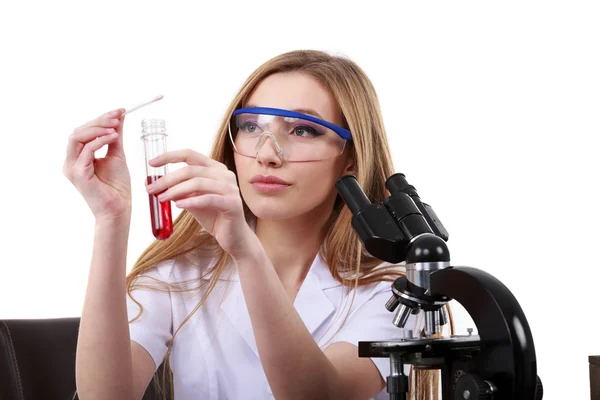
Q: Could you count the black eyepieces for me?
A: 2